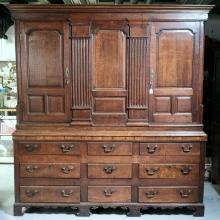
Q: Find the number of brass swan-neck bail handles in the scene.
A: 15